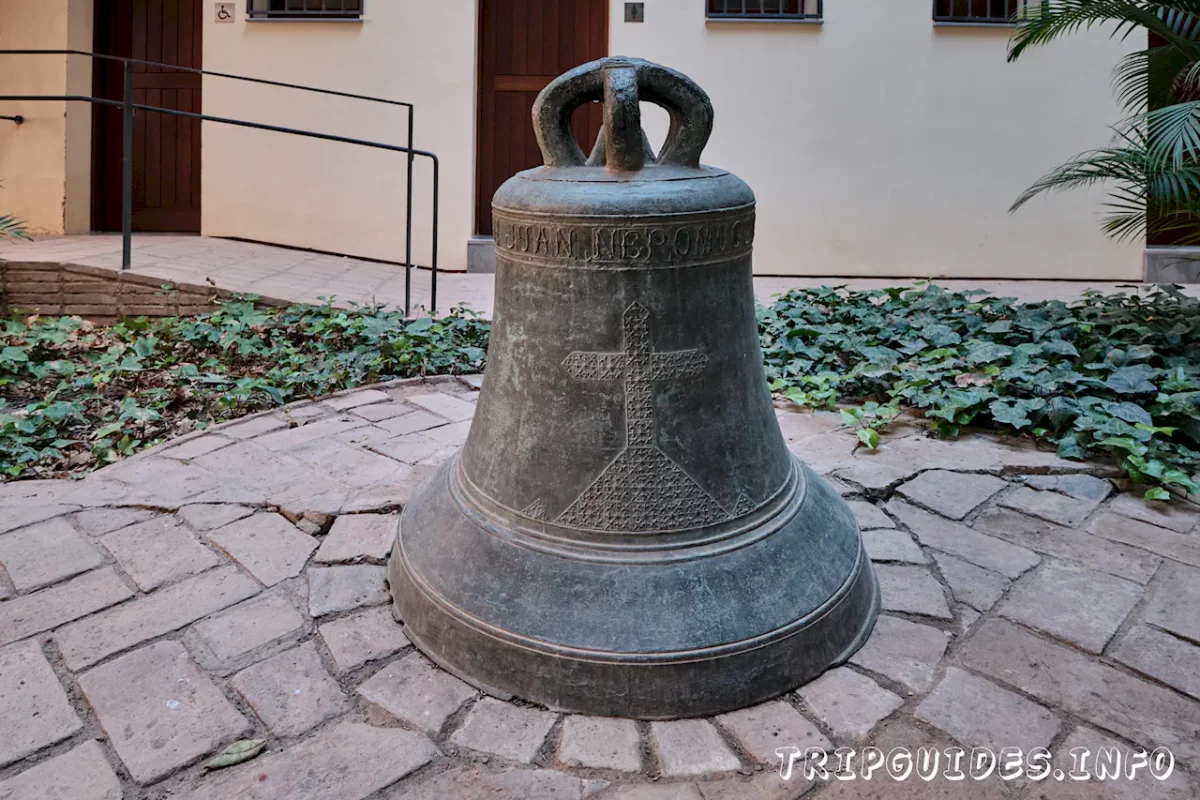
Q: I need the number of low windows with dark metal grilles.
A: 3